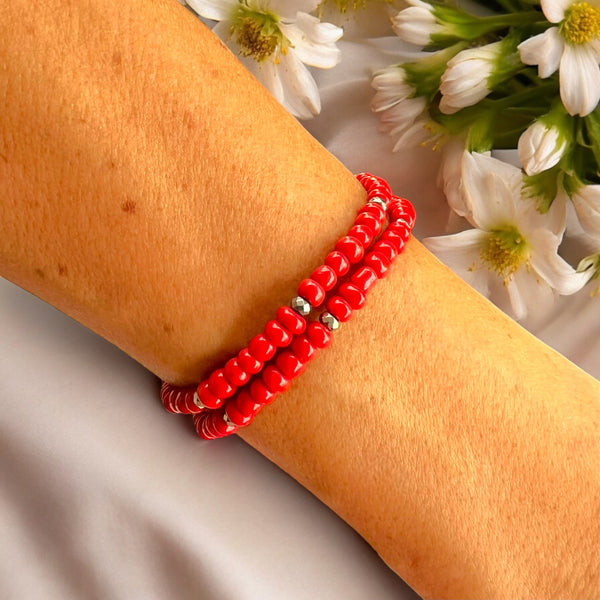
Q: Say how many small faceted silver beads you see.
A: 6